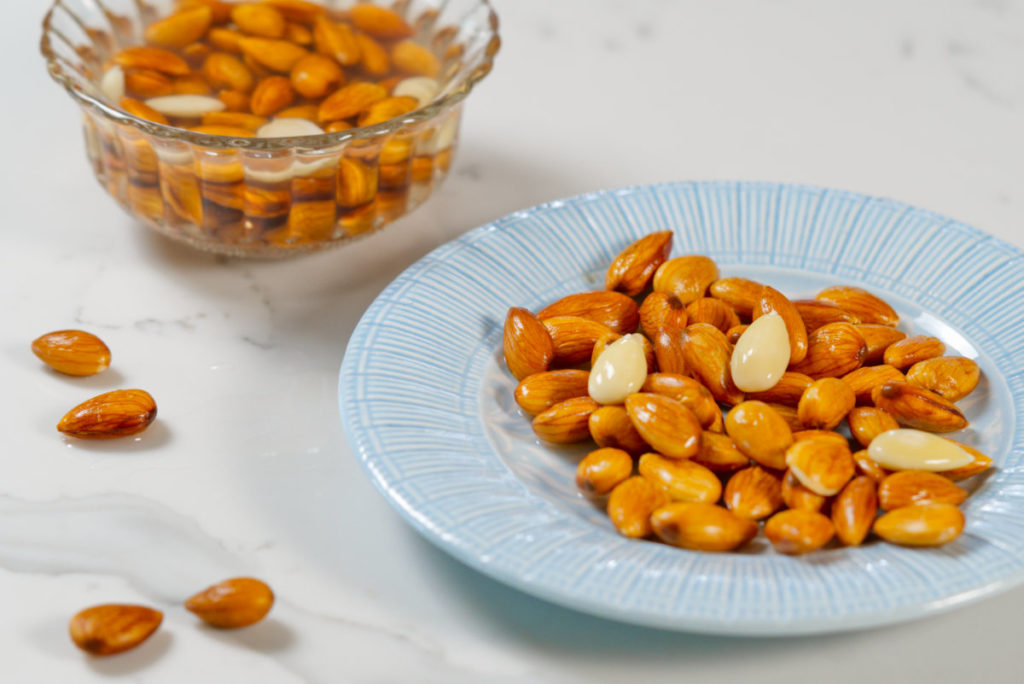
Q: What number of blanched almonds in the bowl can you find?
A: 4